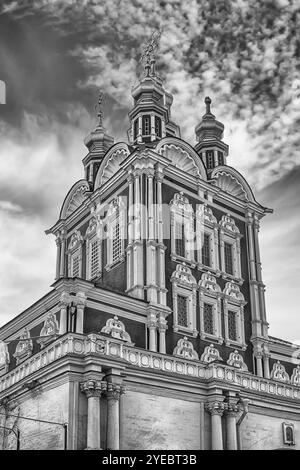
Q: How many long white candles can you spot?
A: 0